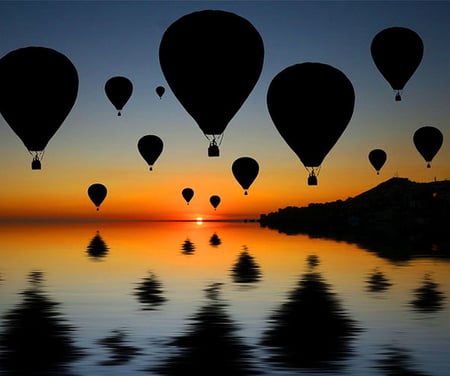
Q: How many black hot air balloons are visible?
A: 13